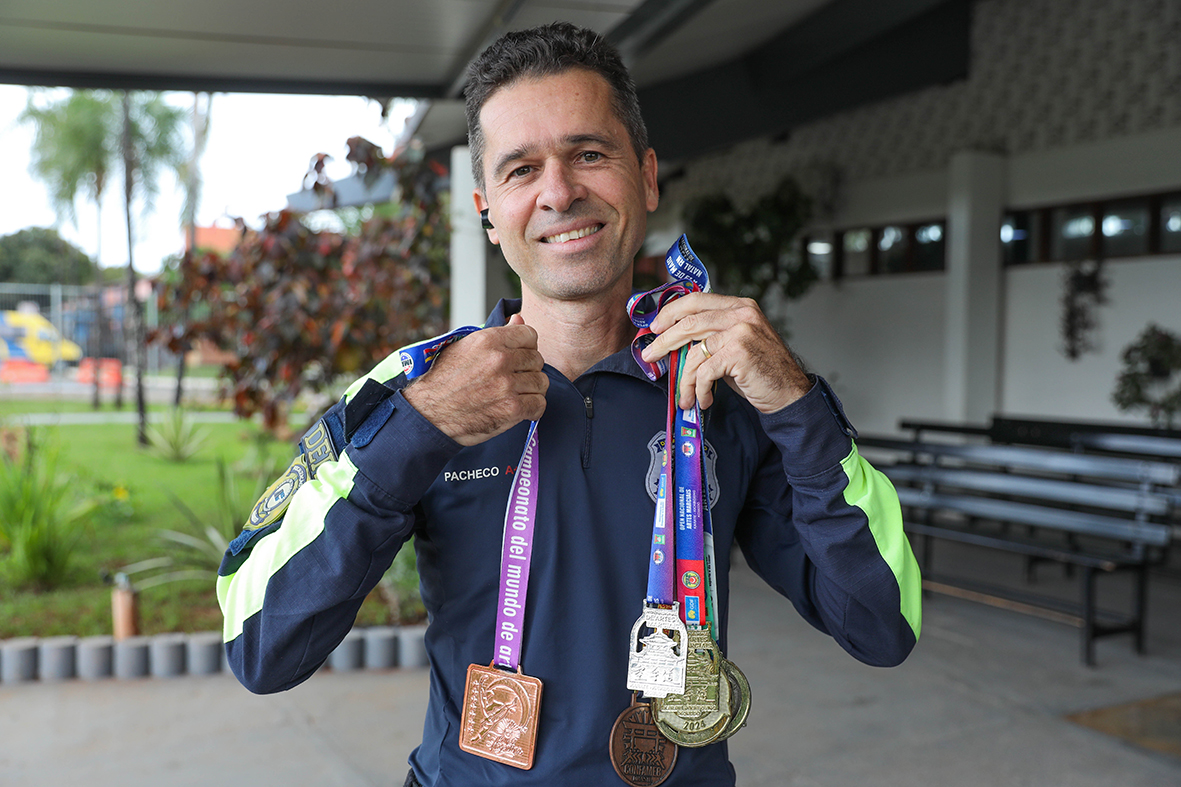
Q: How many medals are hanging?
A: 6